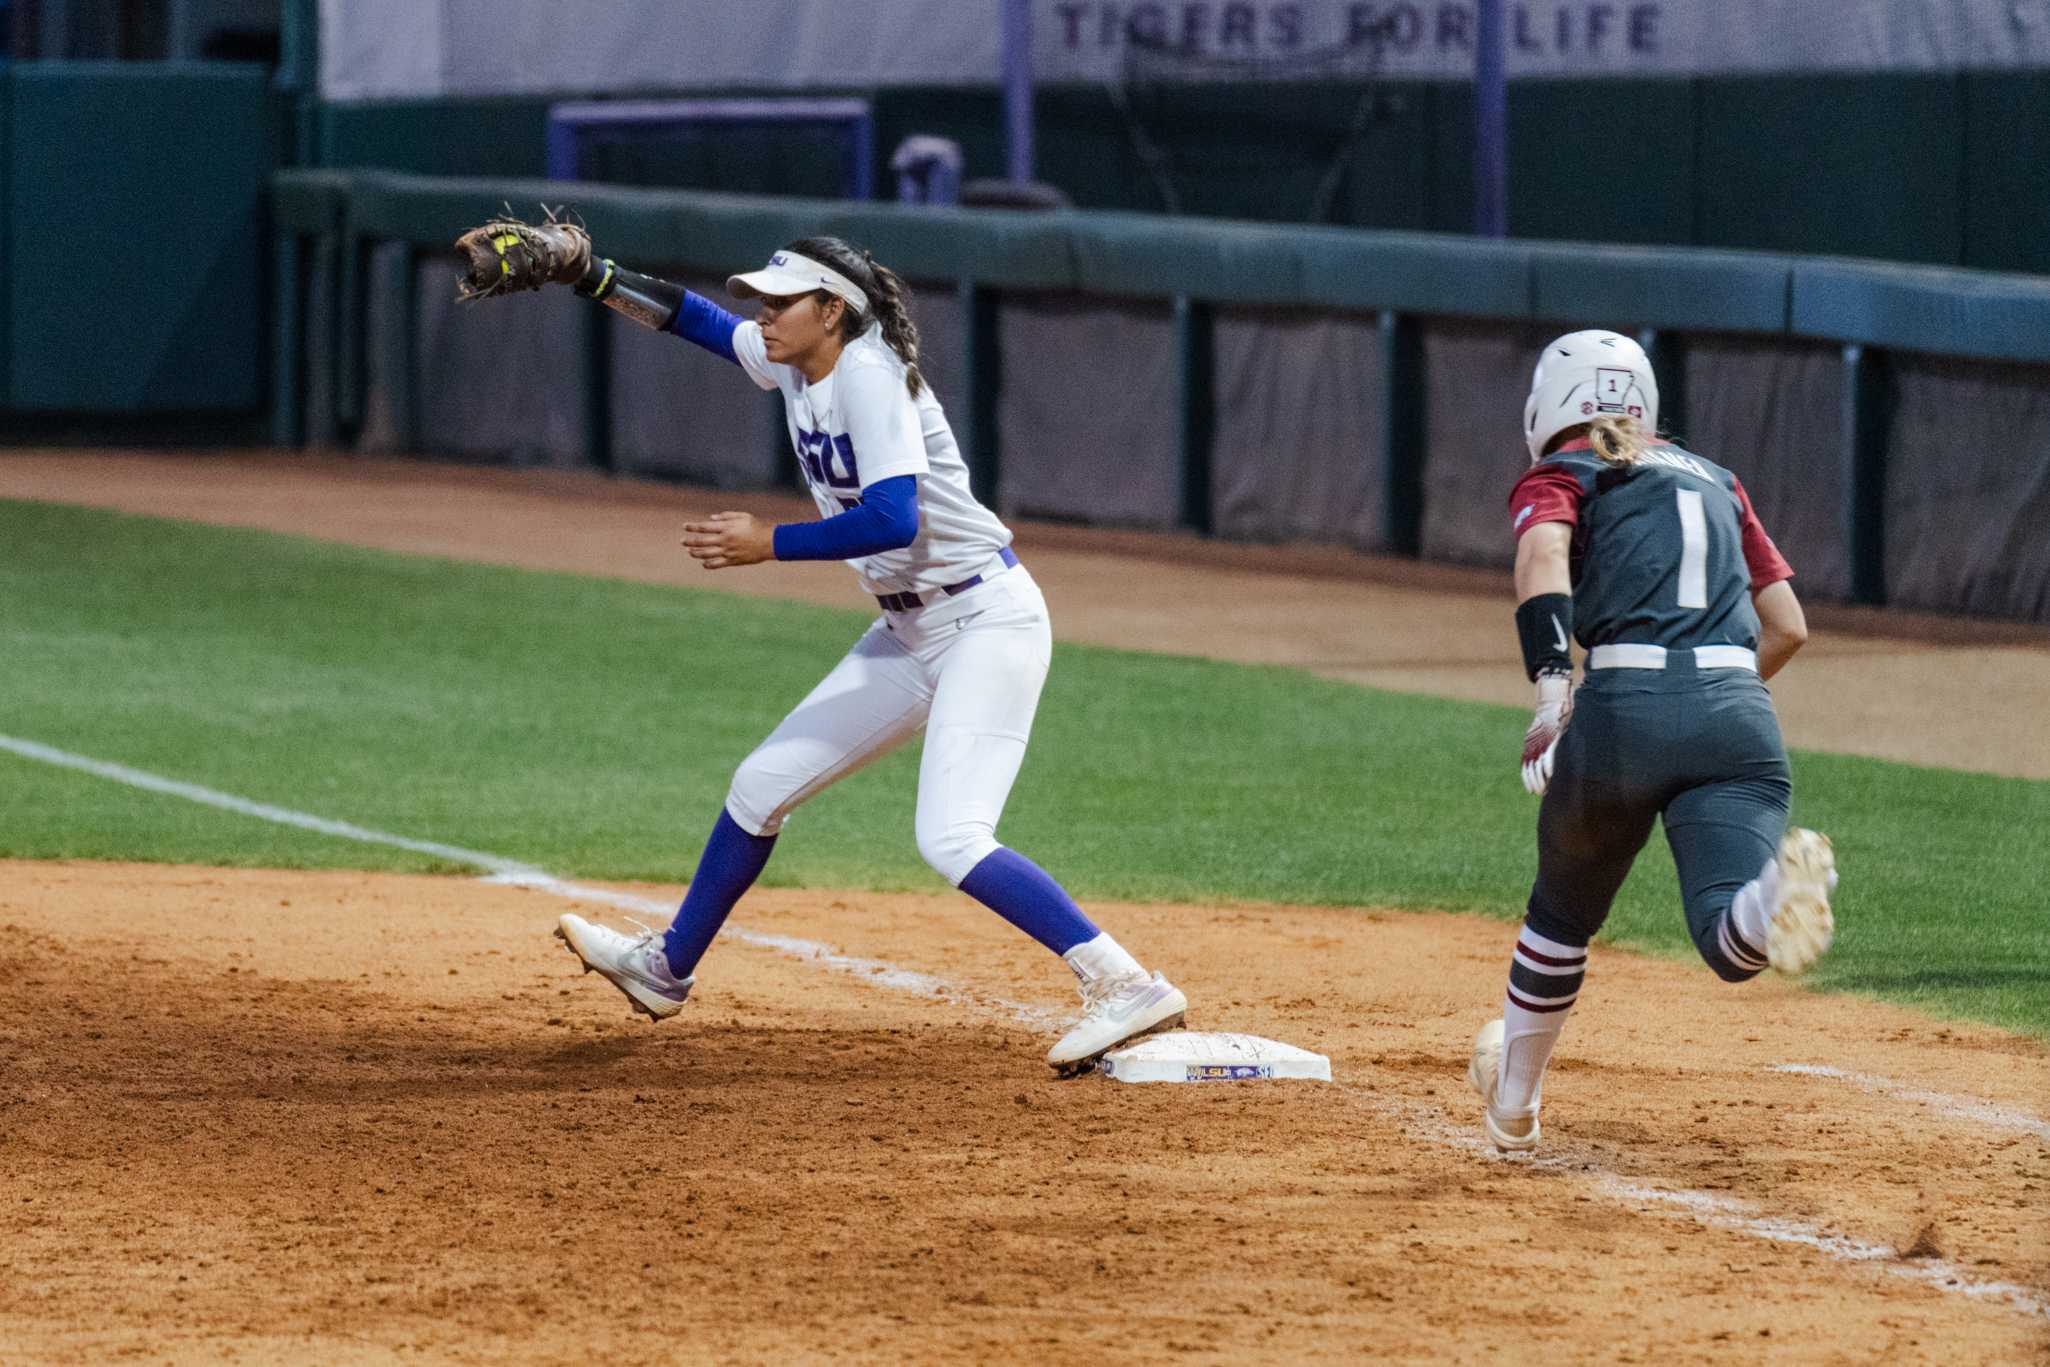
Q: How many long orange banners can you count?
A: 0